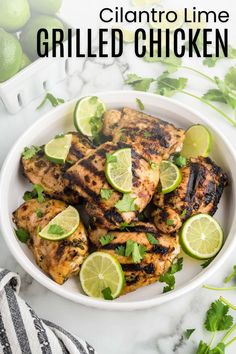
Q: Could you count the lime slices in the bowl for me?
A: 8